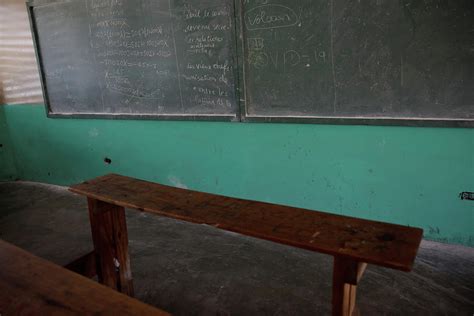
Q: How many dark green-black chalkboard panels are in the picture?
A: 2